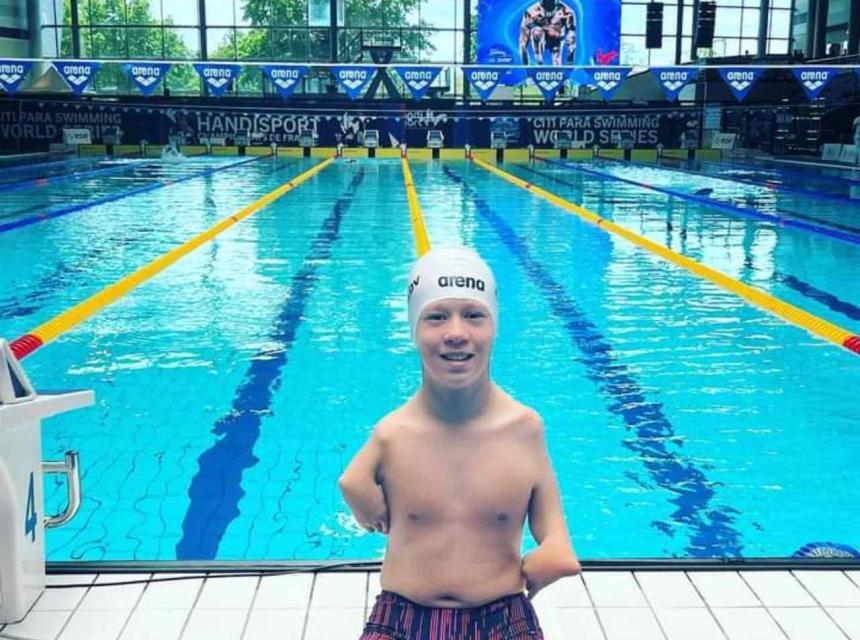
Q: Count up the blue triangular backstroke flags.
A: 13